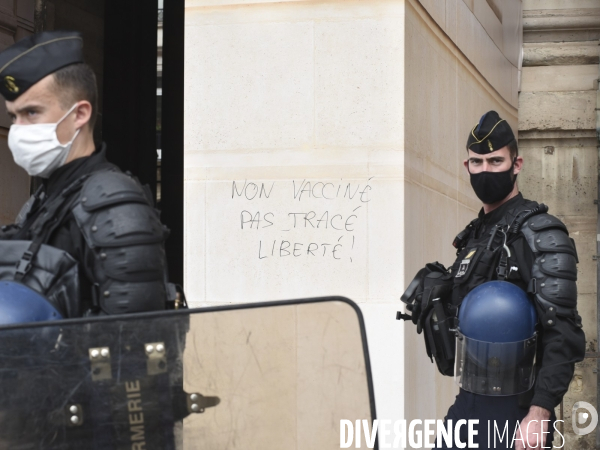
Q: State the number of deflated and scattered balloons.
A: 0